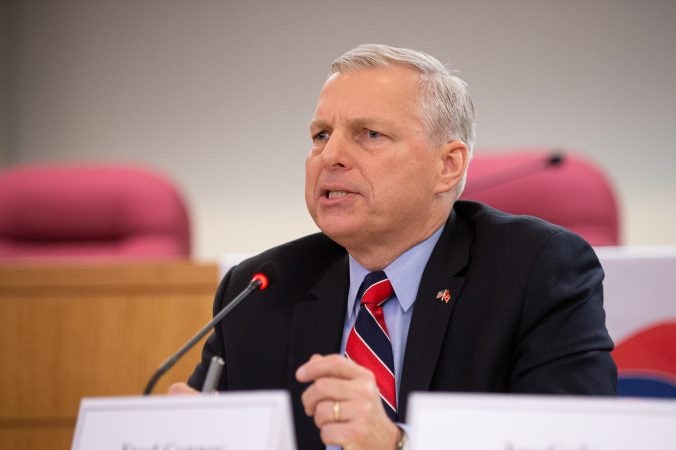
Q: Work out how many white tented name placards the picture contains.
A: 2